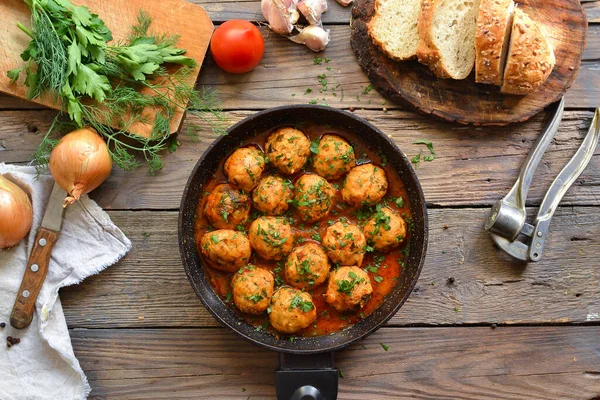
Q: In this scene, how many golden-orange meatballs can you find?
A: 15